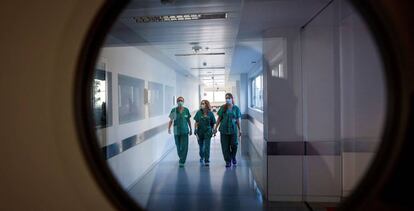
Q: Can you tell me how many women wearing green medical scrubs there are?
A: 3